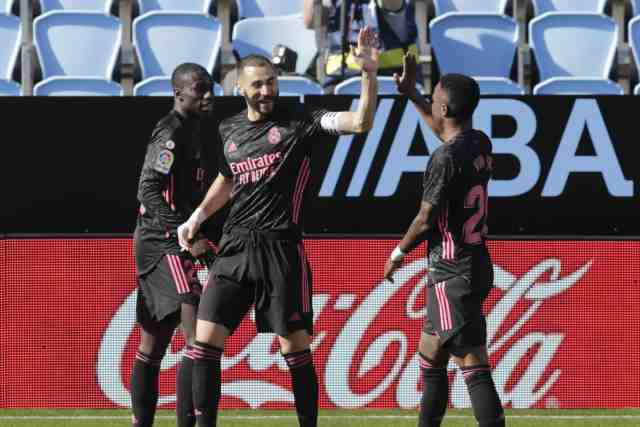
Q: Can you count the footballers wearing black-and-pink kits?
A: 3